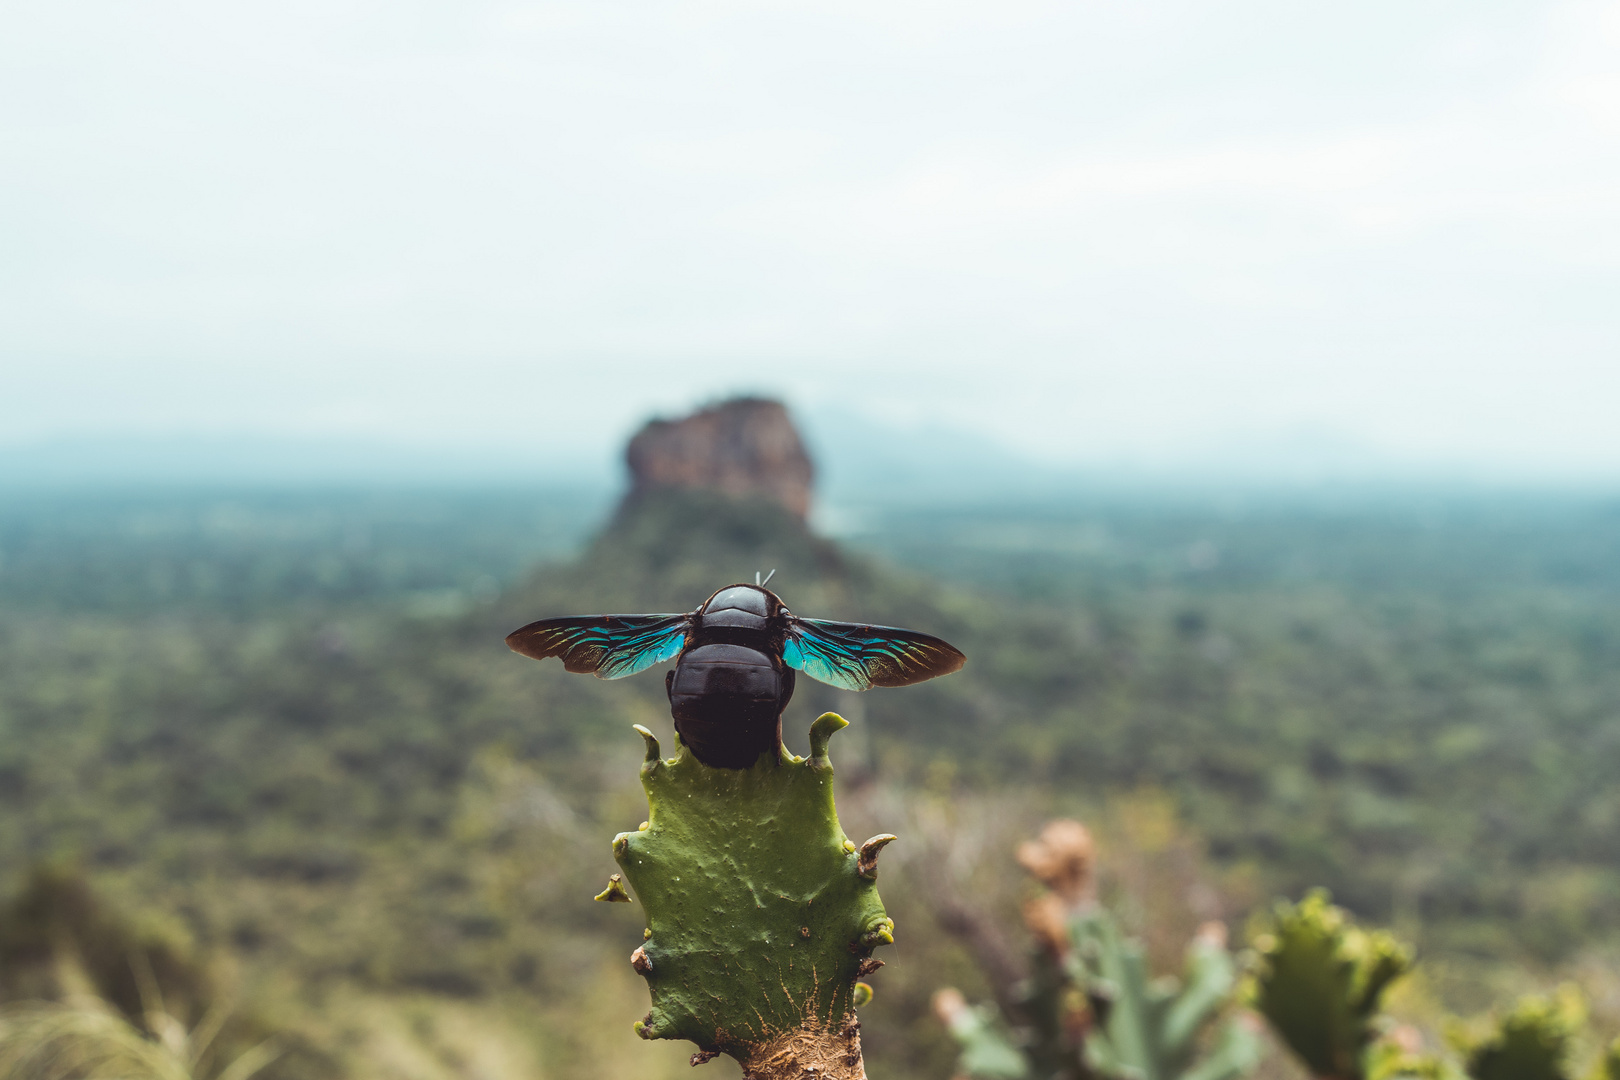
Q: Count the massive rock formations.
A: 1